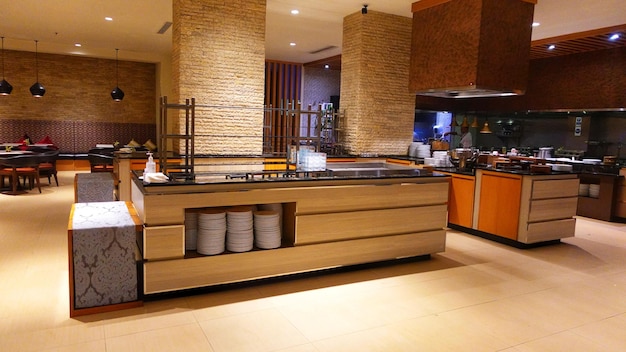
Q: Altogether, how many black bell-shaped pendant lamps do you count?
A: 3